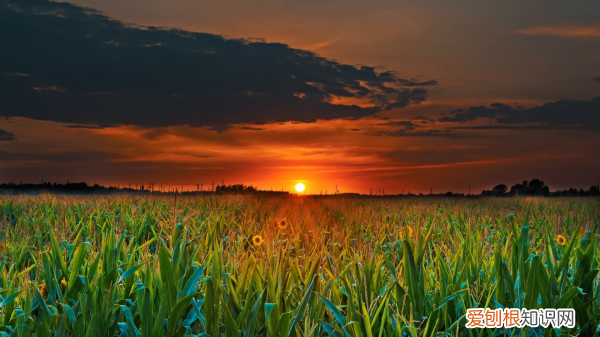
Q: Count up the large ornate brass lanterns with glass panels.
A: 0